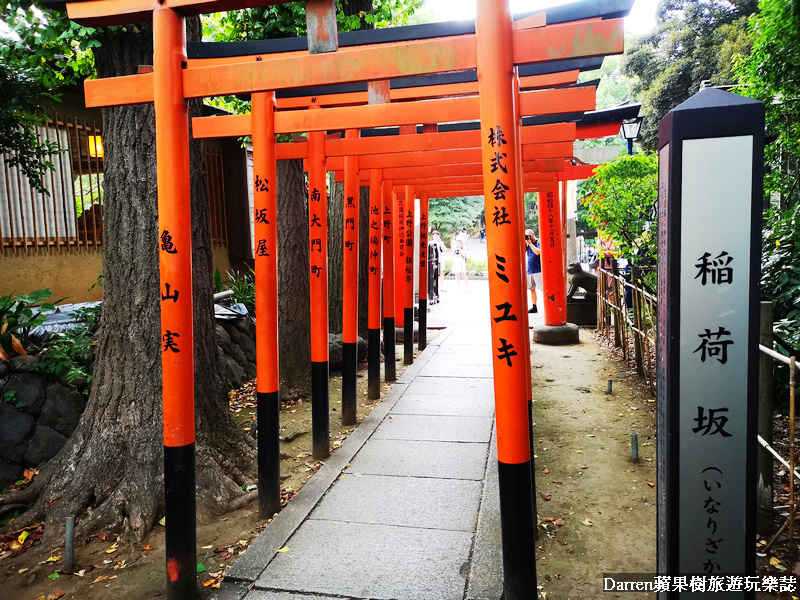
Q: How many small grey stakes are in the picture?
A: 3